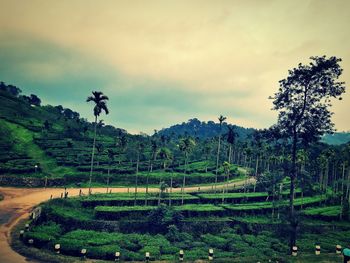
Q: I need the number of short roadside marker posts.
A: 12